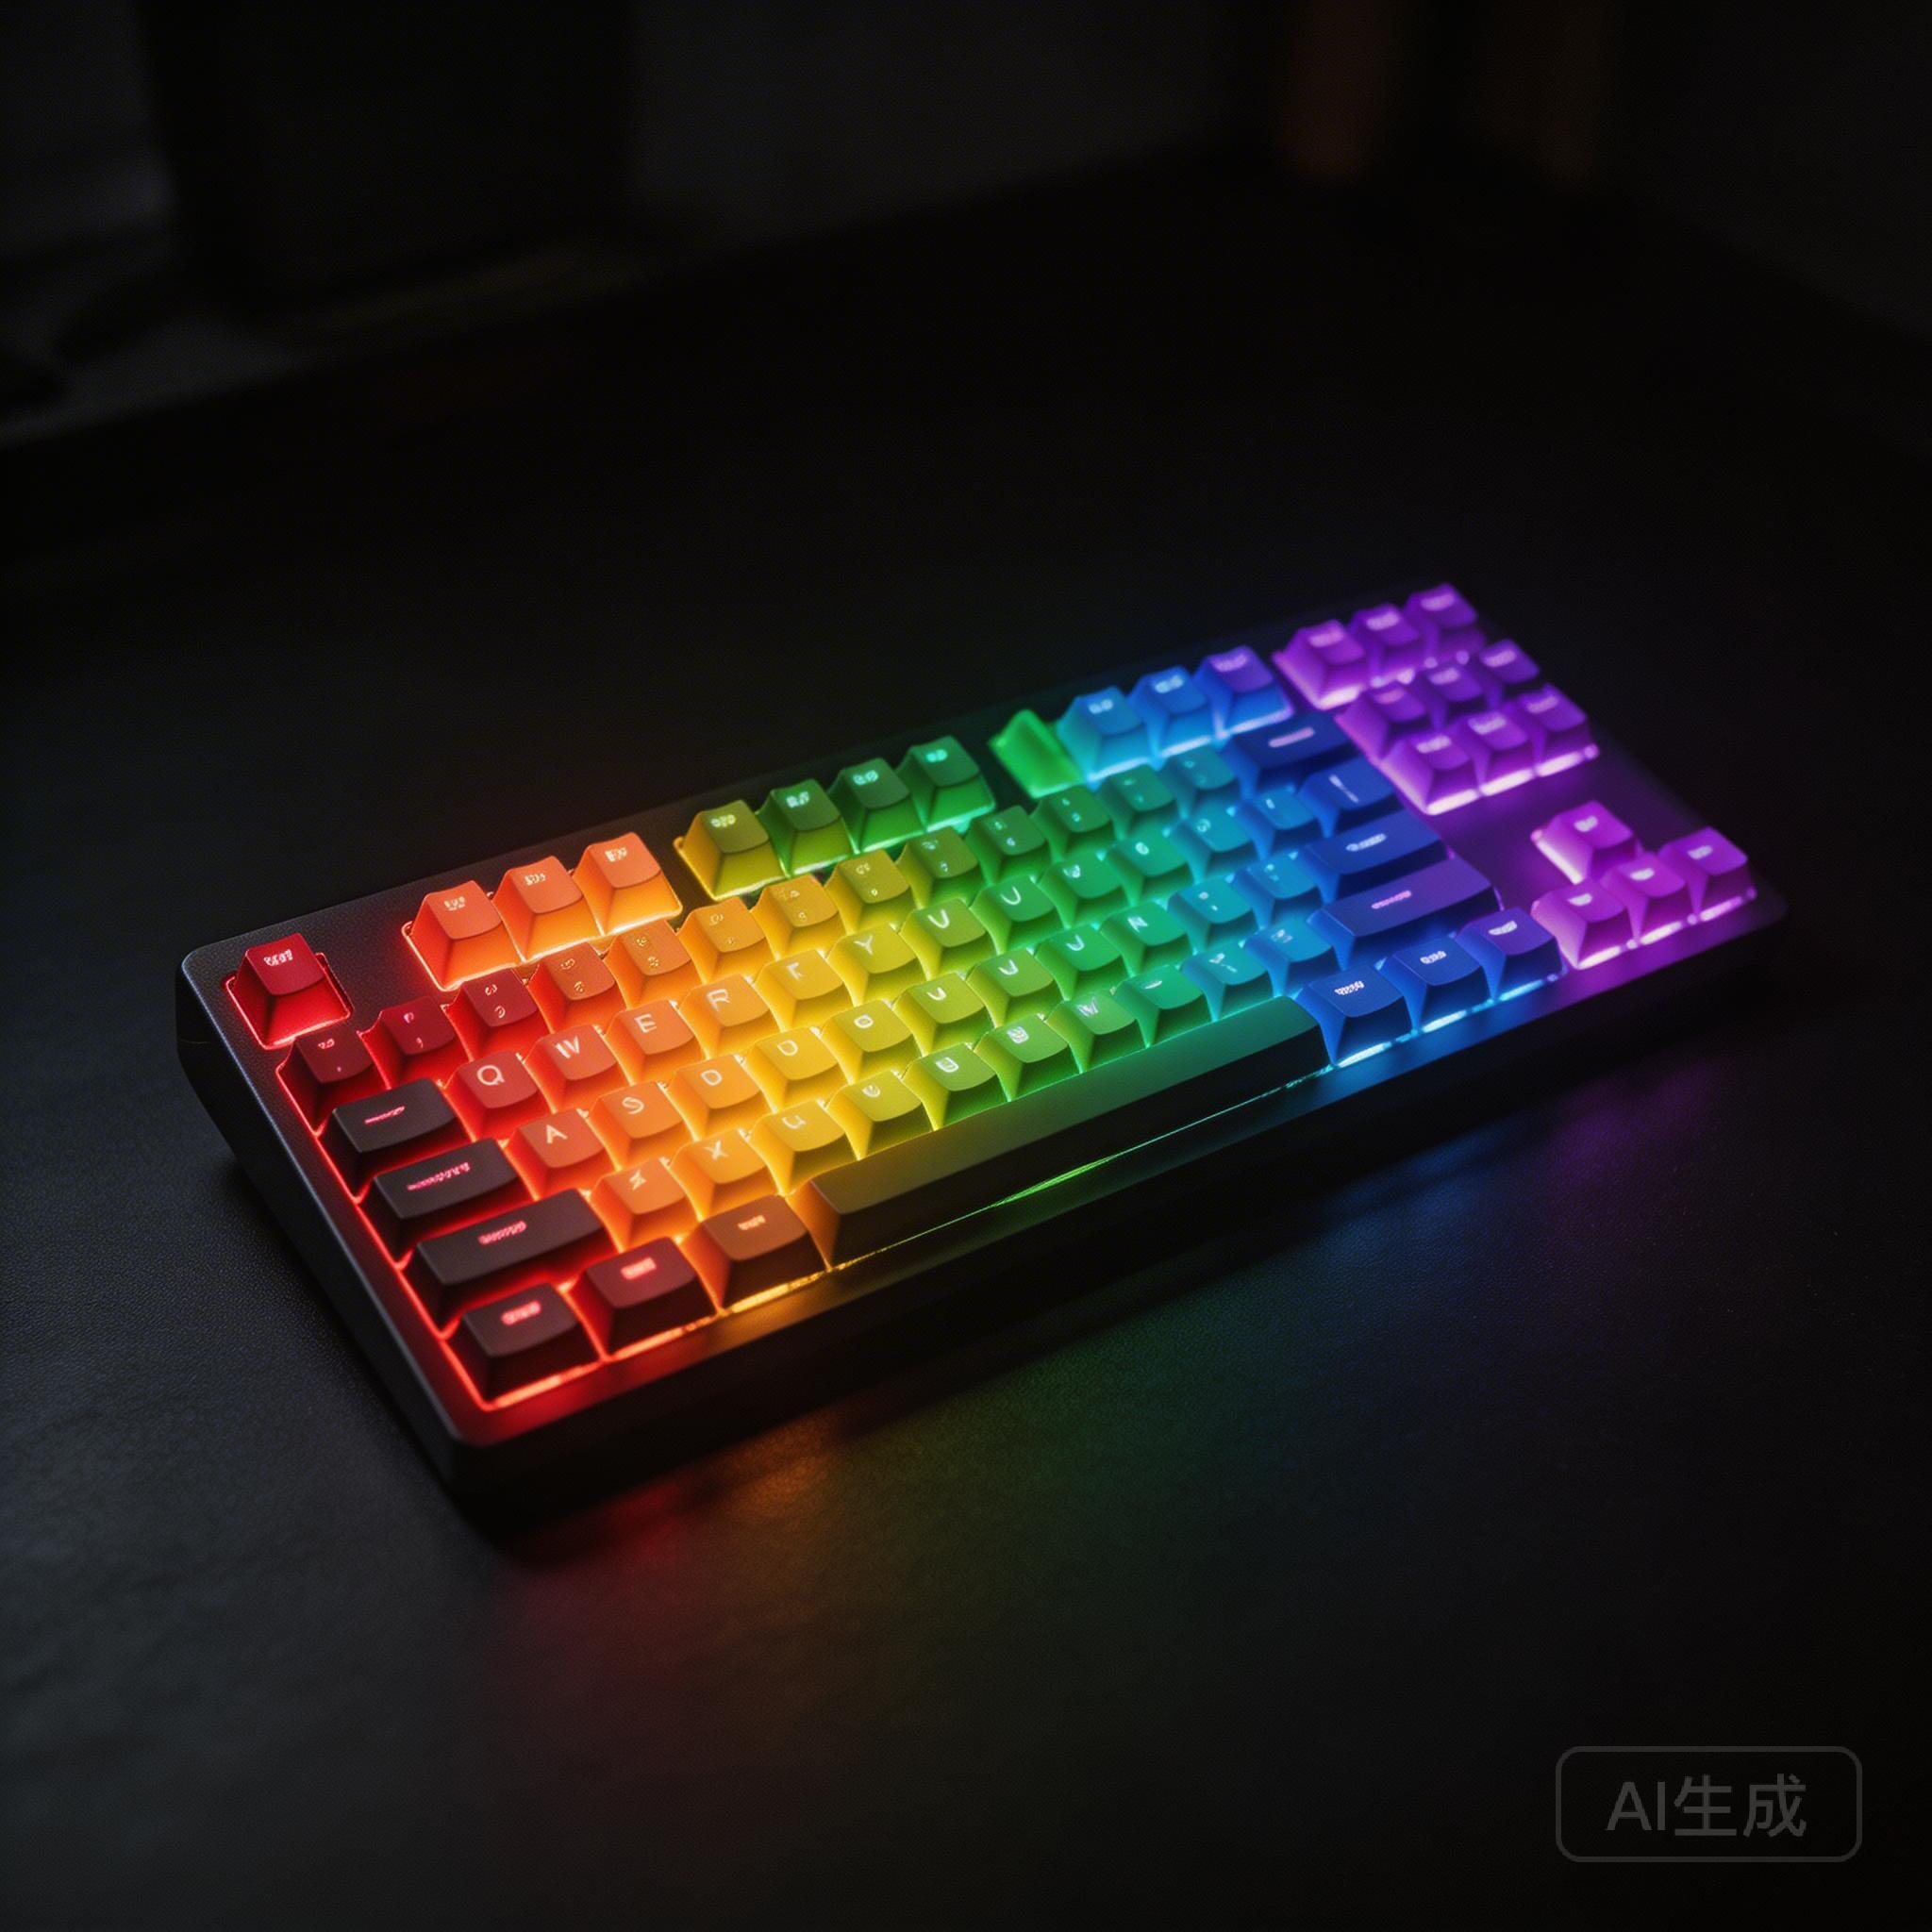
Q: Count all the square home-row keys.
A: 11